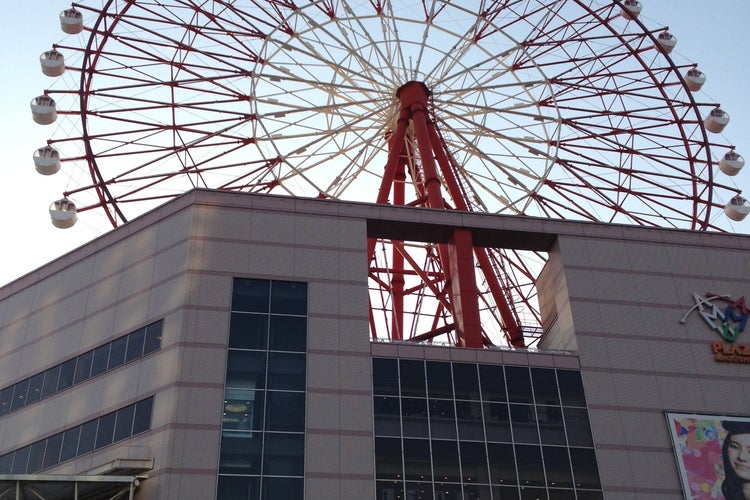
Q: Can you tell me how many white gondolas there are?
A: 11